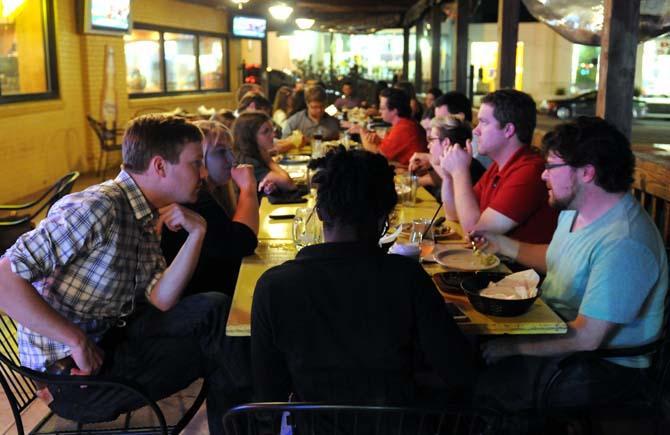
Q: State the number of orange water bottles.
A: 0